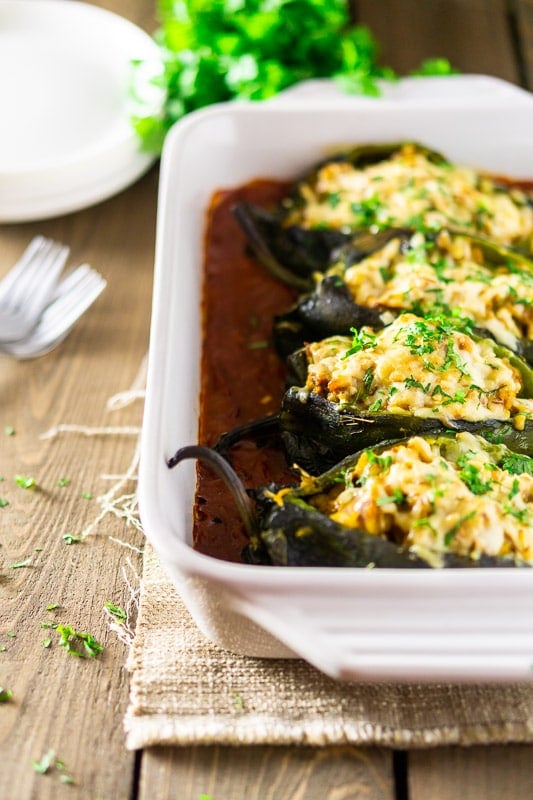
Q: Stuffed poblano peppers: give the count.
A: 4